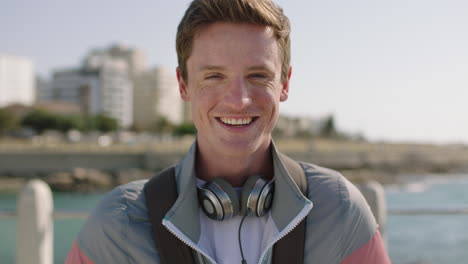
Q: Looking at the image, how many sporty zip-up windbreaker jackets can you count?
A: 1